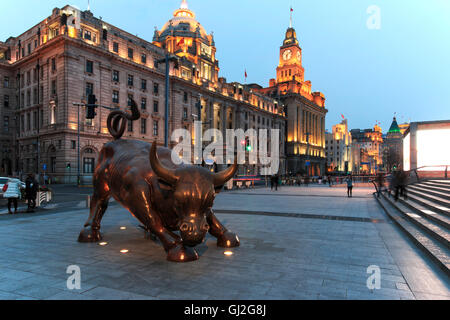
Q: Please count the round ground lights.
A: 4